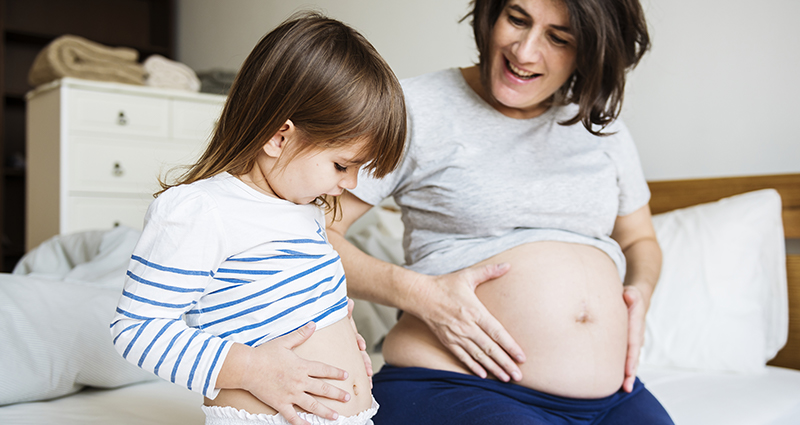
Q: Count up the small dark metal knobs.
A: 3